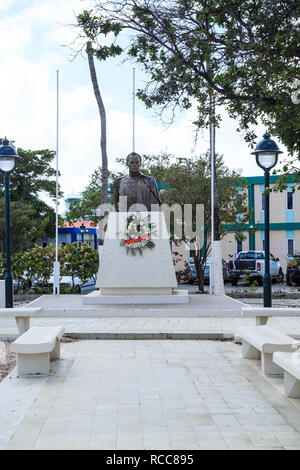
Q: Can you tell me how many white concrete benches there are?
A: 5